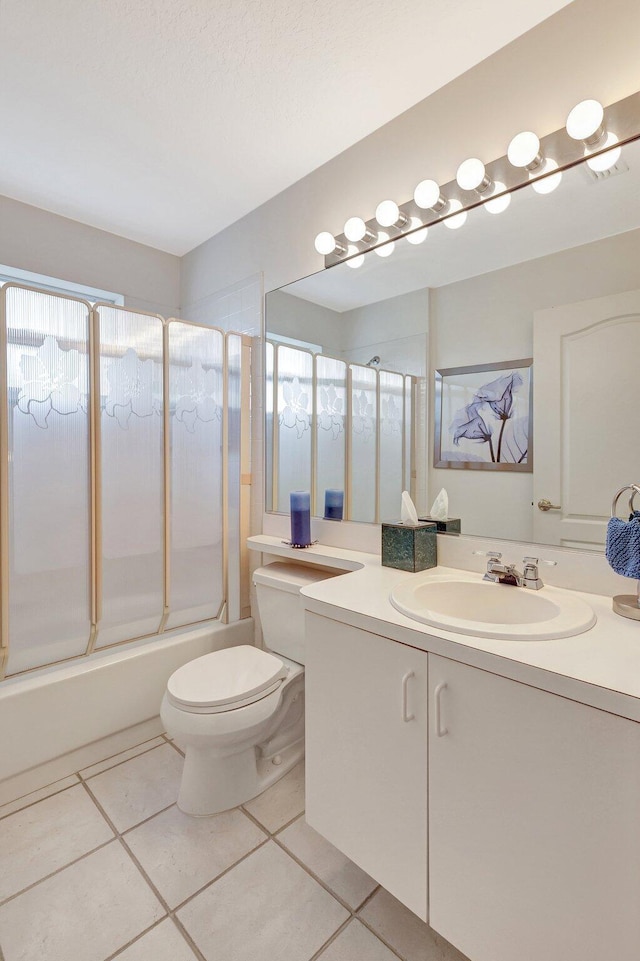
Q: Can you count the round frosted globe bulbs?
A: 7